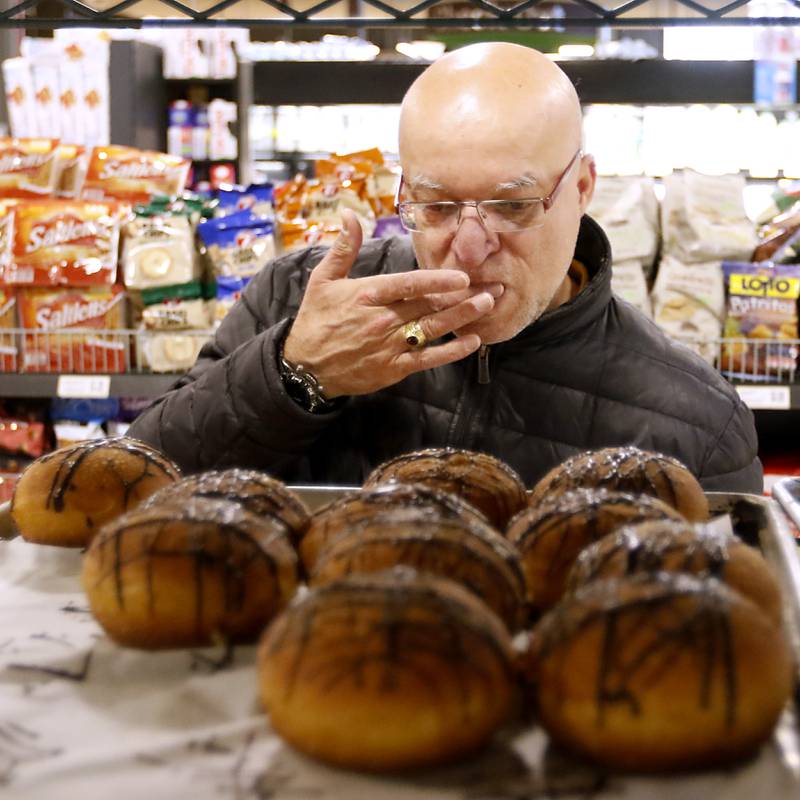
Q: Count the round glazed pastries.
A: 11